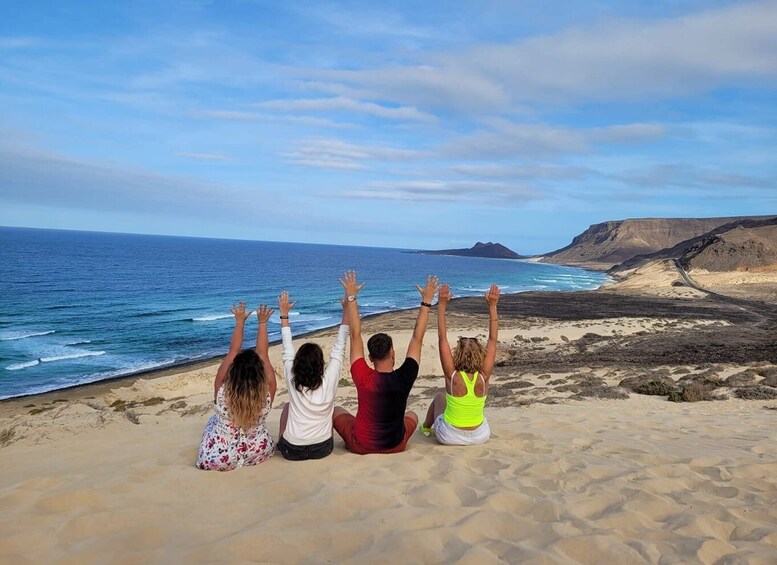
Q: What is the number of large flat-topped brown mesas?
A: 1